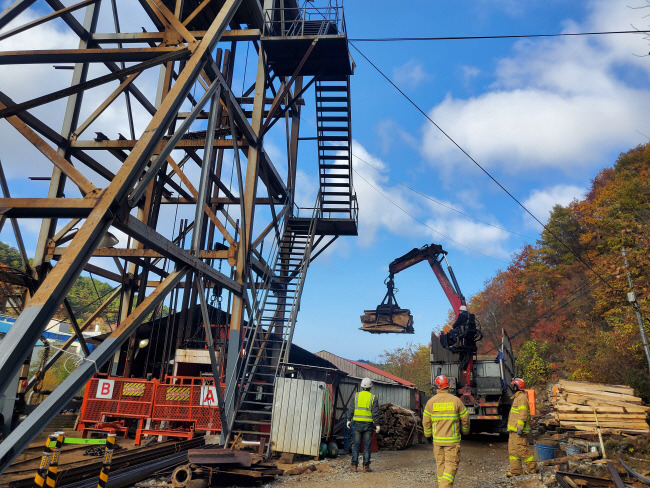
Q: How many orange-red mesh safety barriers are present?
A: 2